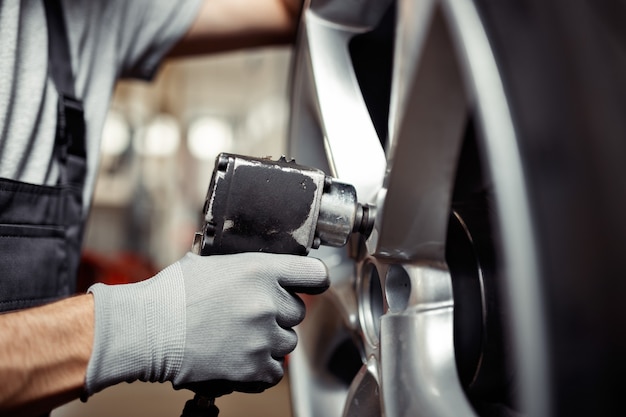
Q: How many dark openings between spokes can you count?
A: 3